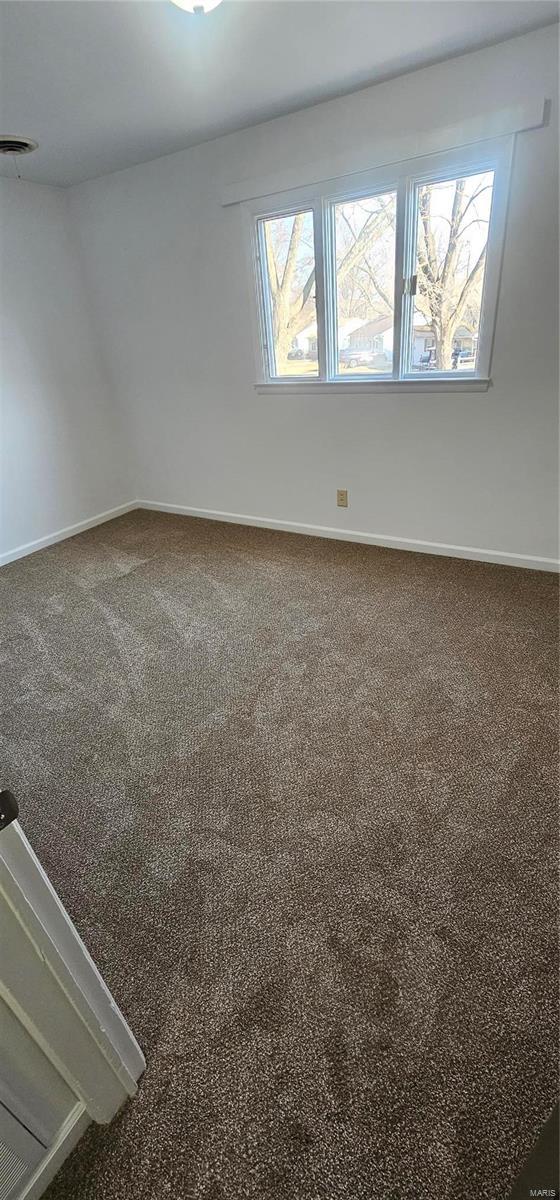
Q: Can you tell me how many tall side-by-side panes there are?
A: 3